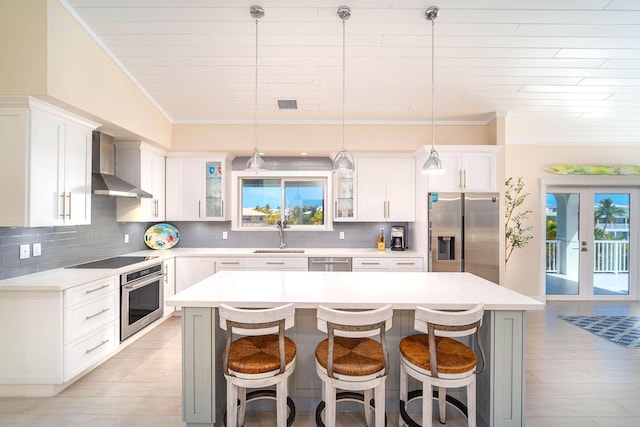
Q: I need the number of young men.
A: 0